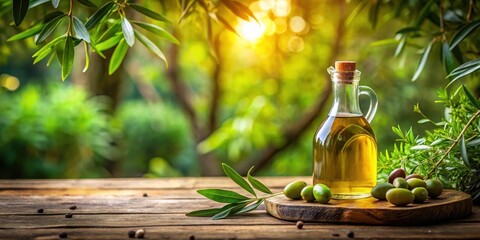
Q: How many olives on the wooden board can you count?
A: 11